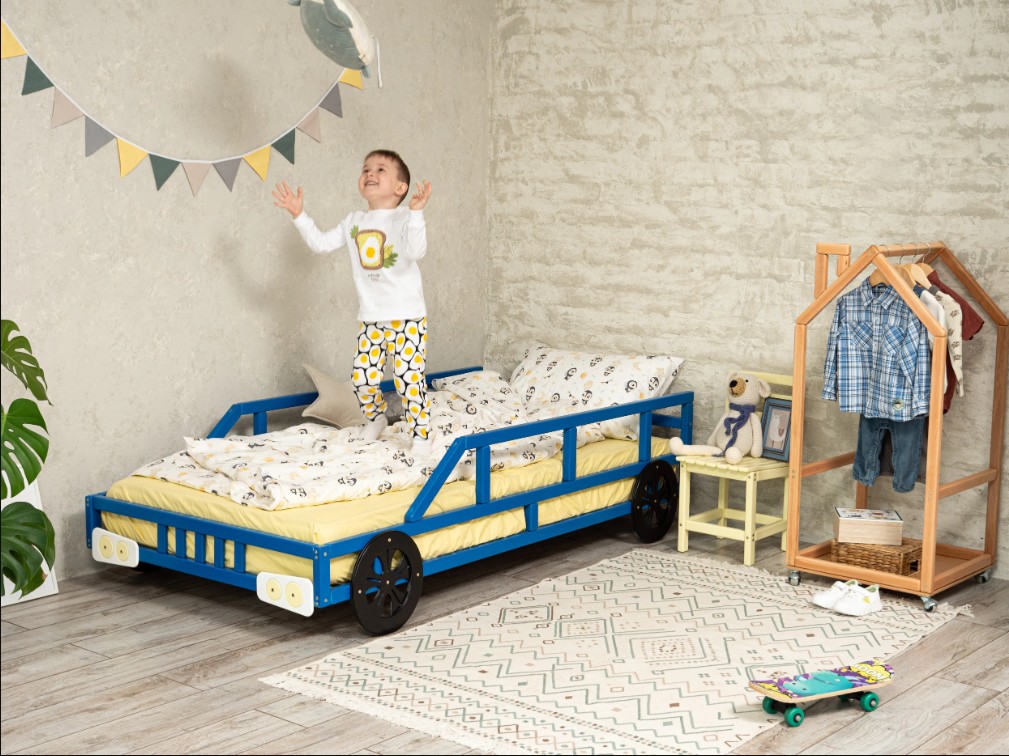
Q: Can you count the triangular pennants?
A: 13